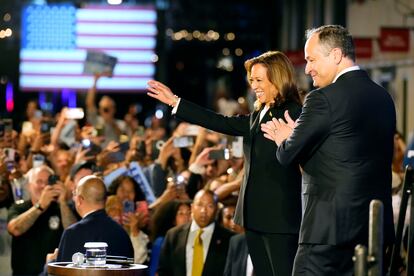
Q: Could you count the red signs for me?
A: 3